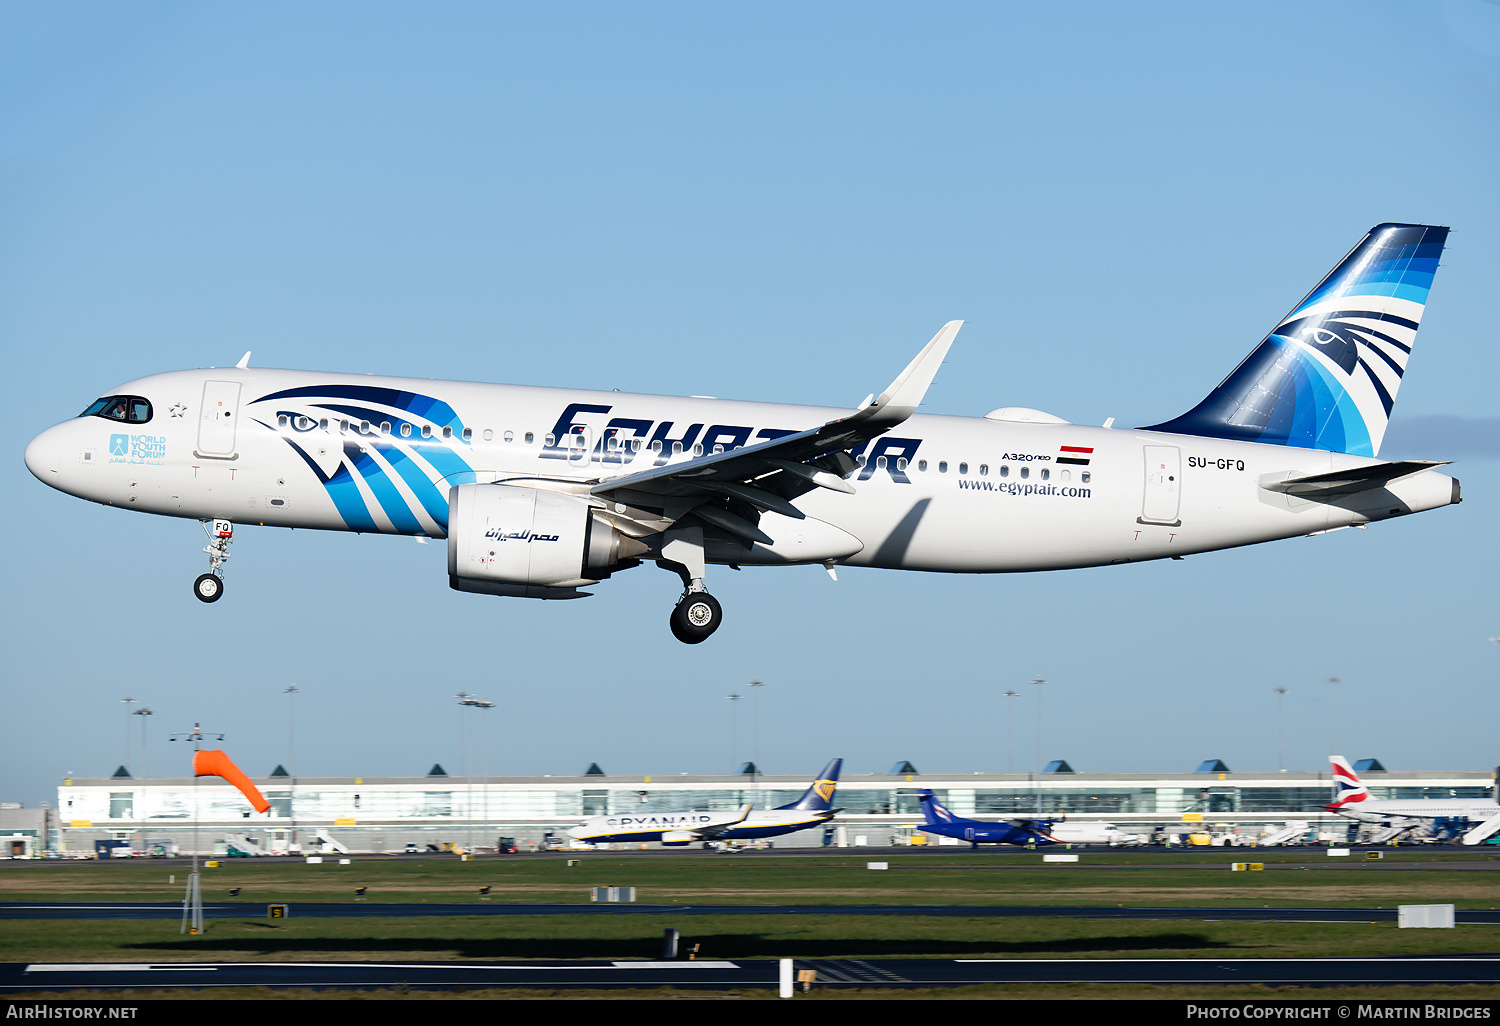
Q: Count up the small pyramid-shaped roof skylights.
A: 9